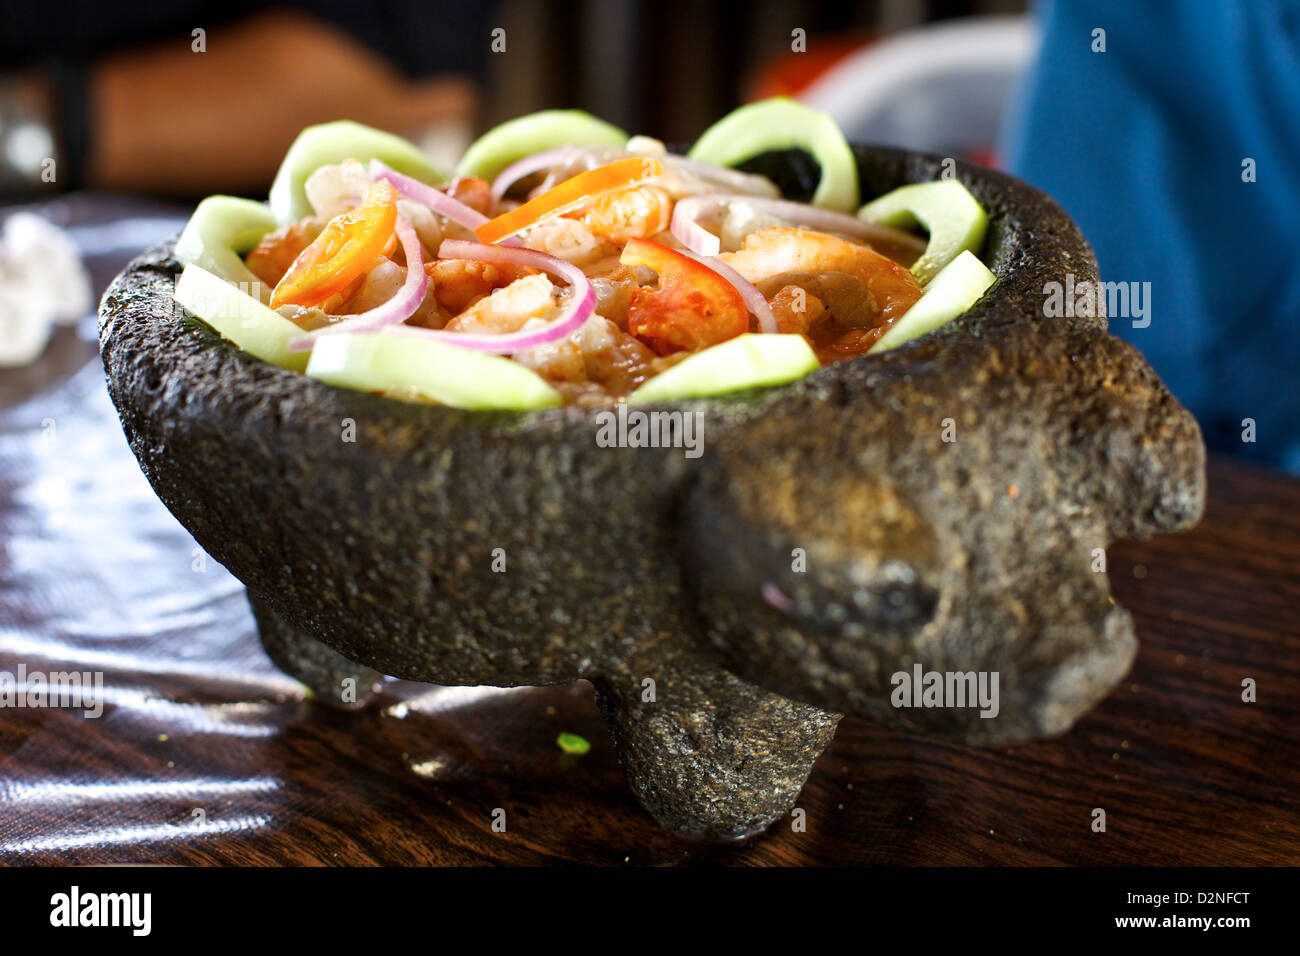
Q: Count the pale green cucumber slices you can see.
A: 9